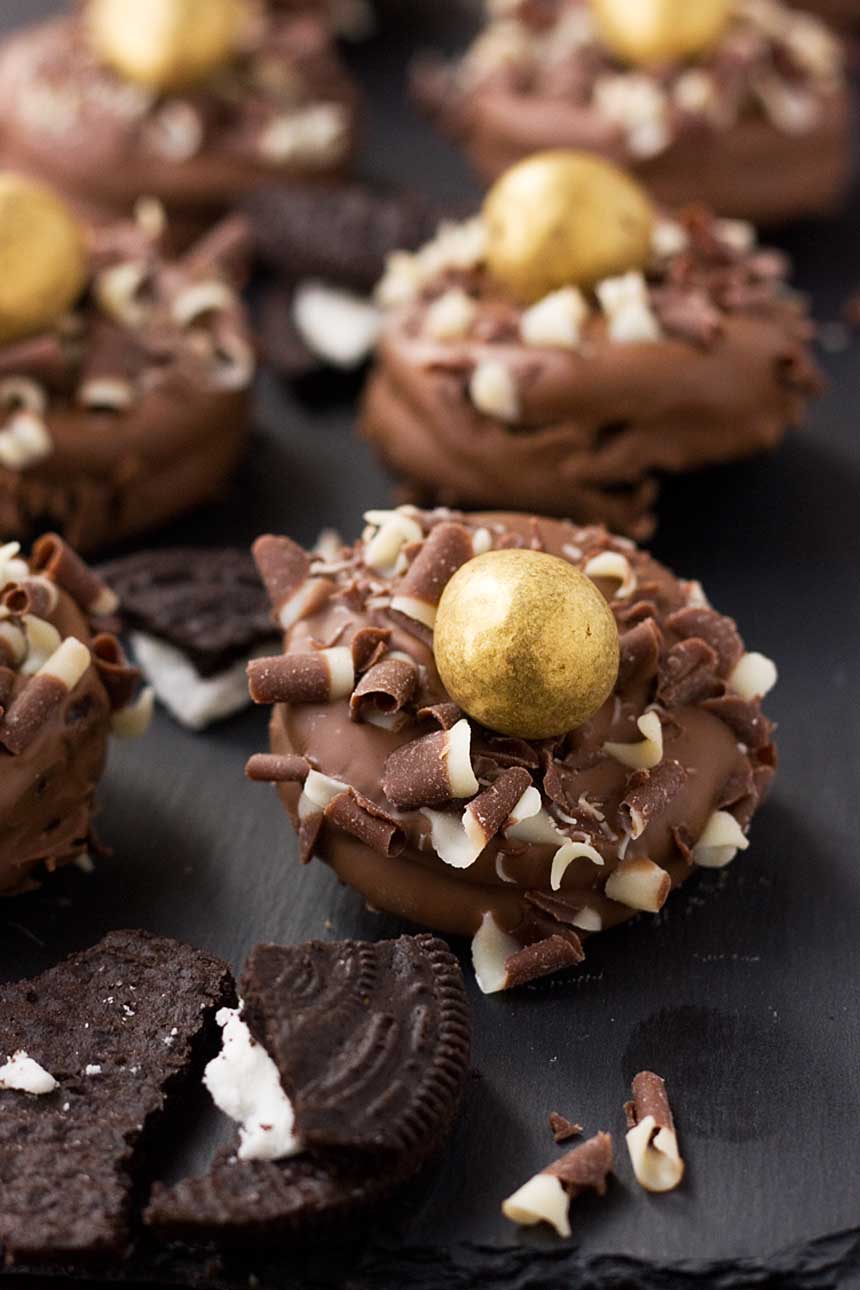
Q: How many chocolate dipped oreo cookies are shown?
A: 6